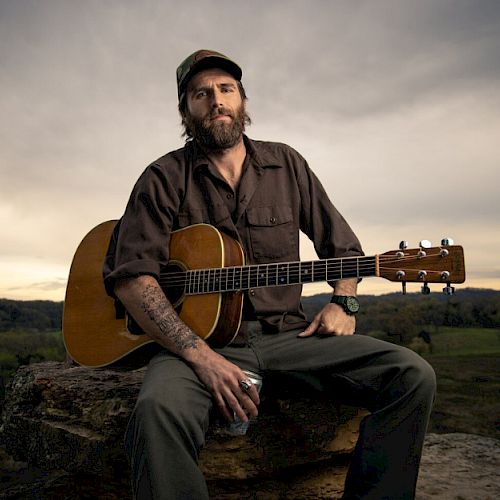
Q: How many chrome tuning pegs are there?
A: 6